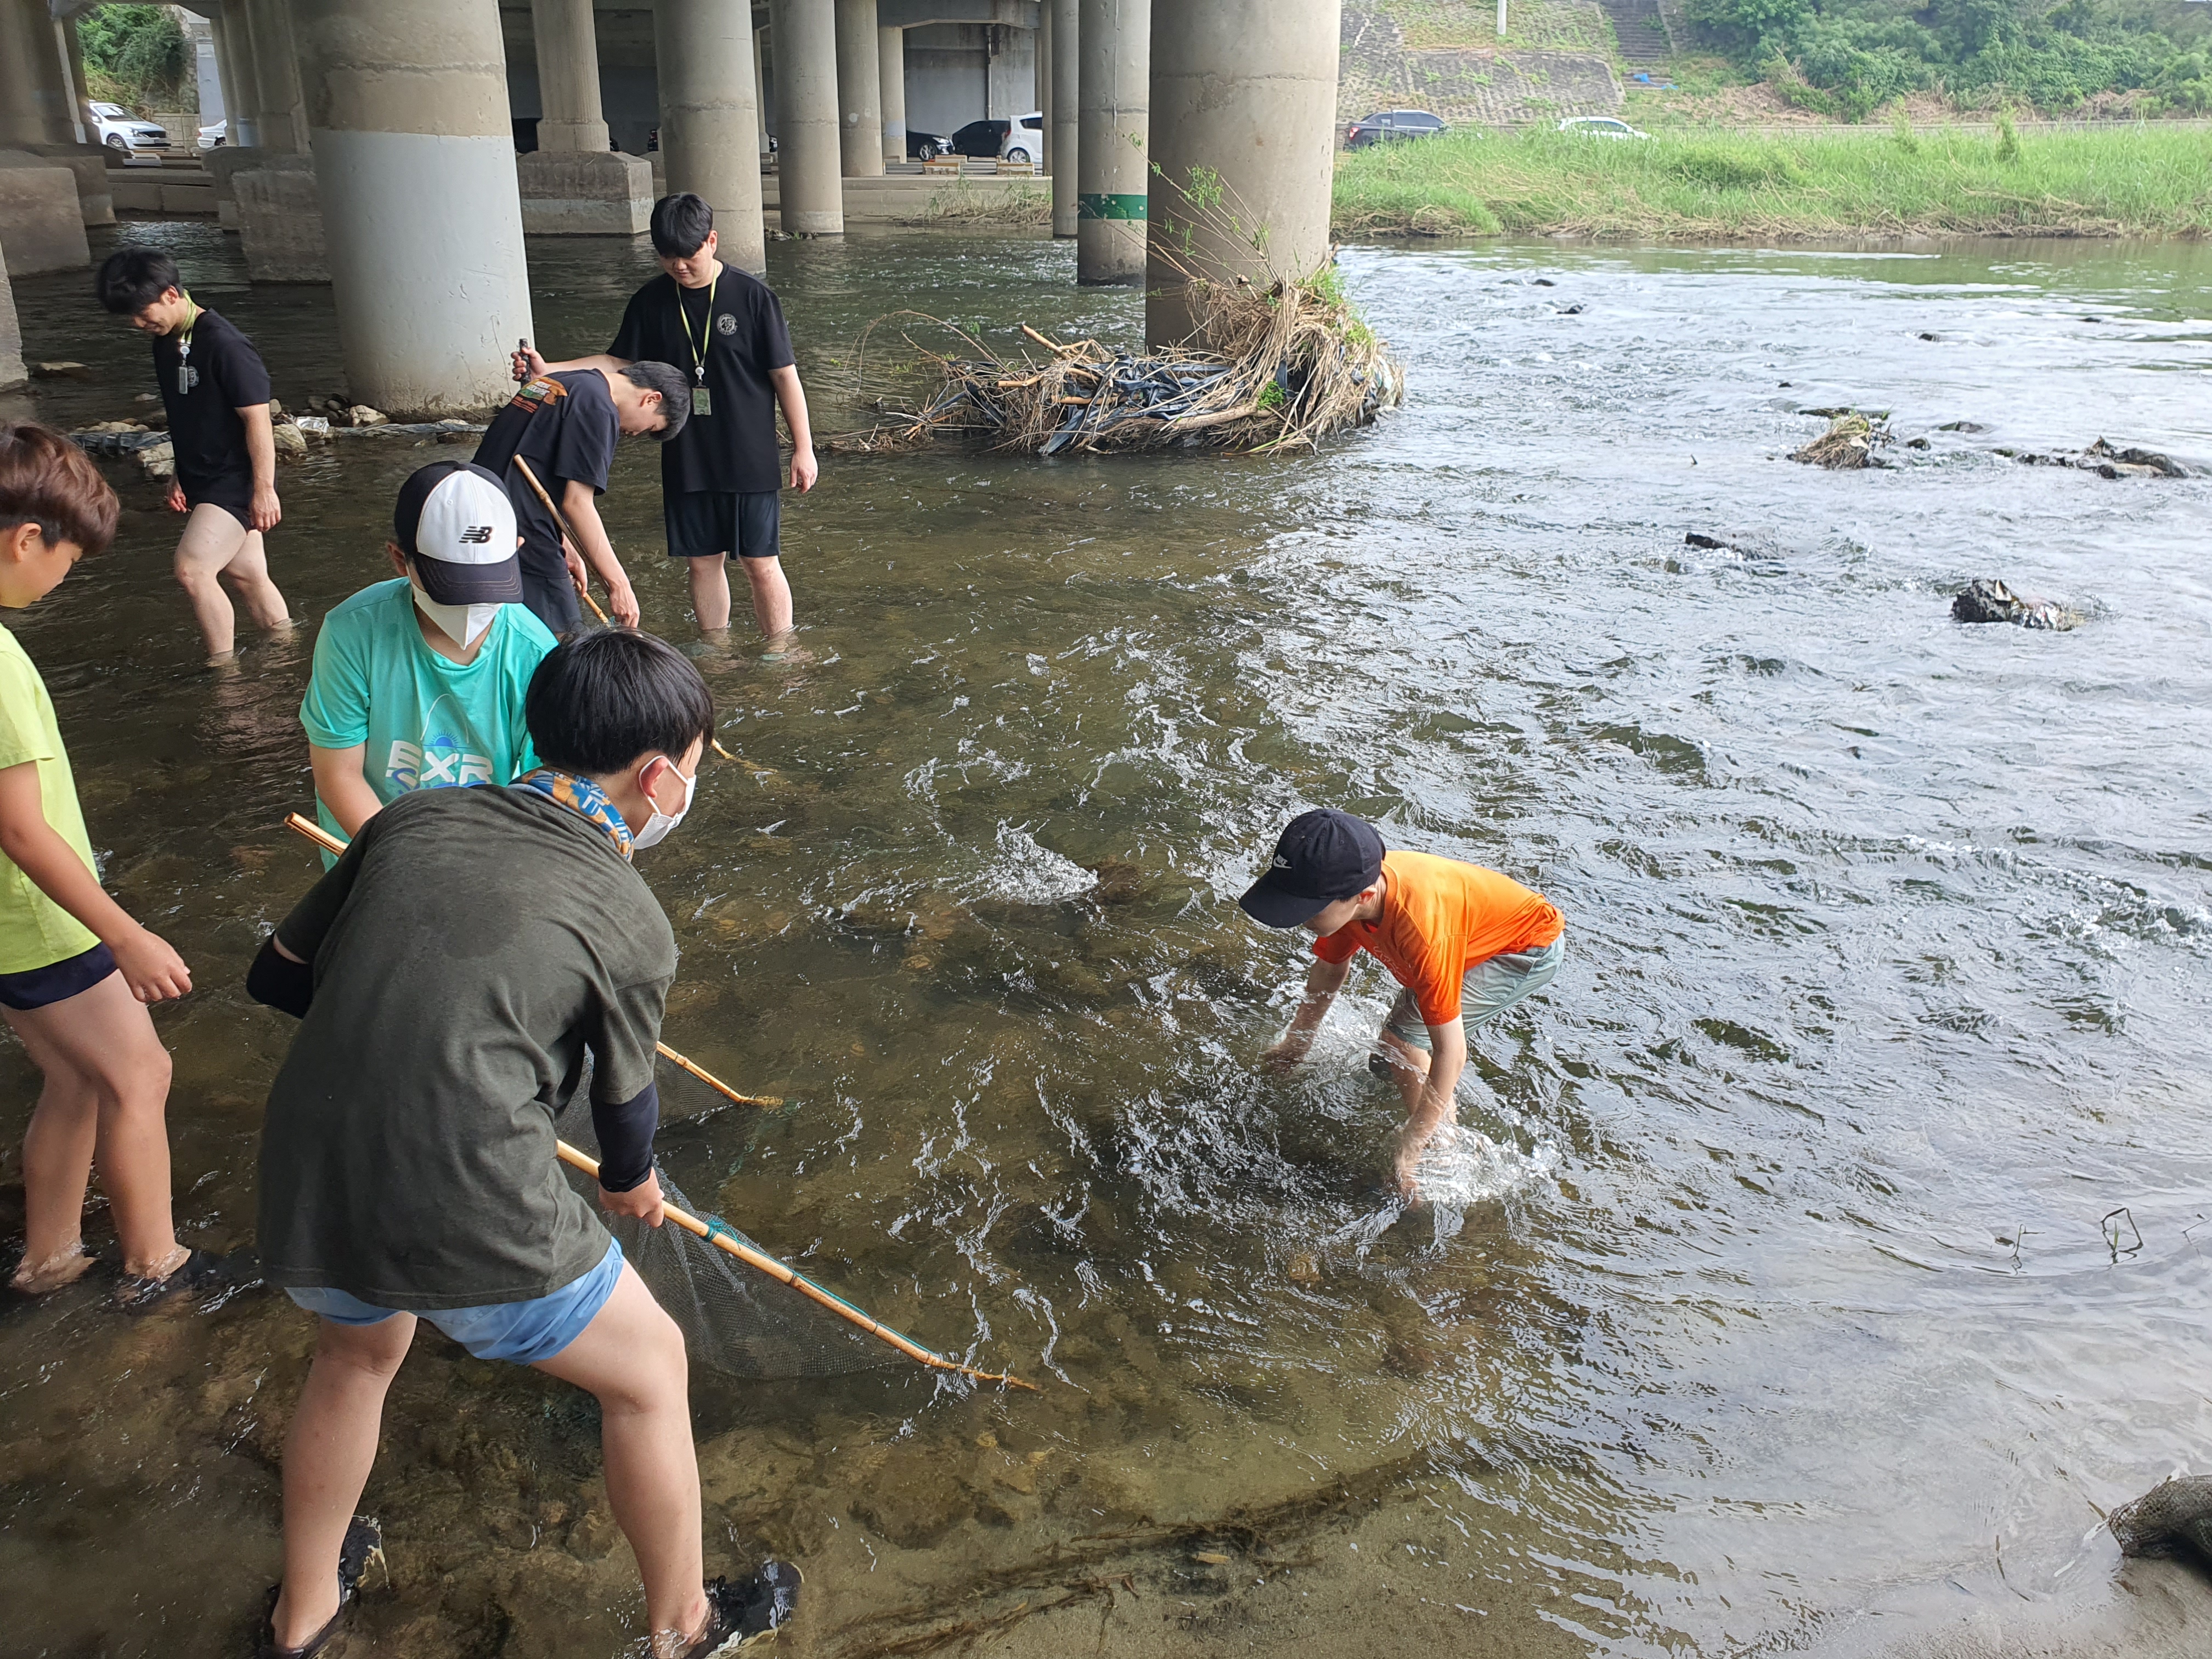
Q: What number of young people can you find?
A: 7